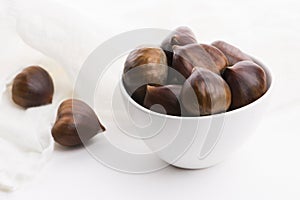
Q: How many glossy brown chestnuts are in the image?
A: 9